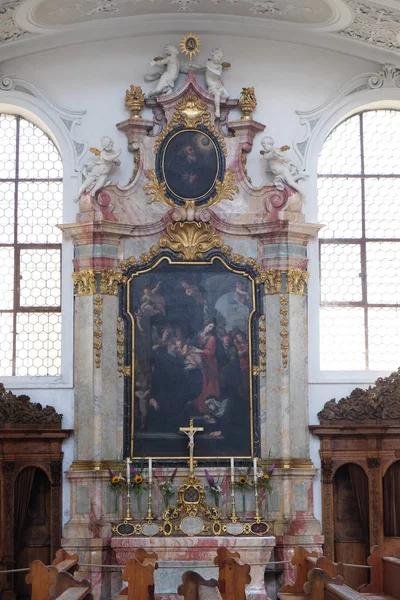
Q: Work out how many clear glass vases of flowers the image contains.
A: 6